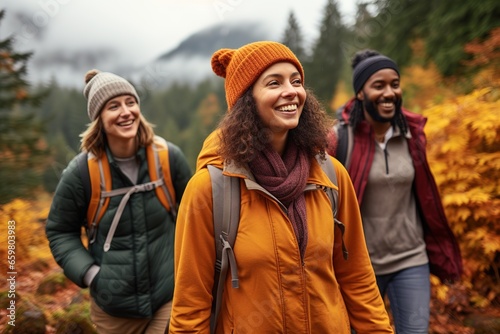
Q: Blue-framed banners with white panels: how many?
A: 0